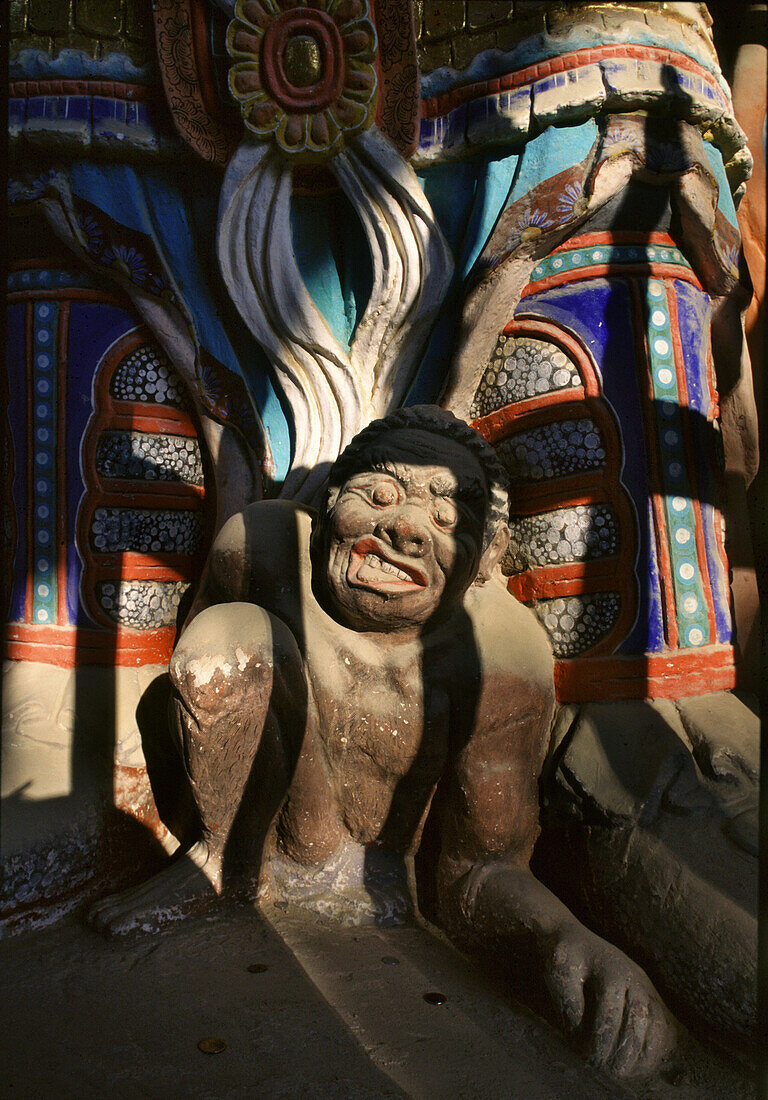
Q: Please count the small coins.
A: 4